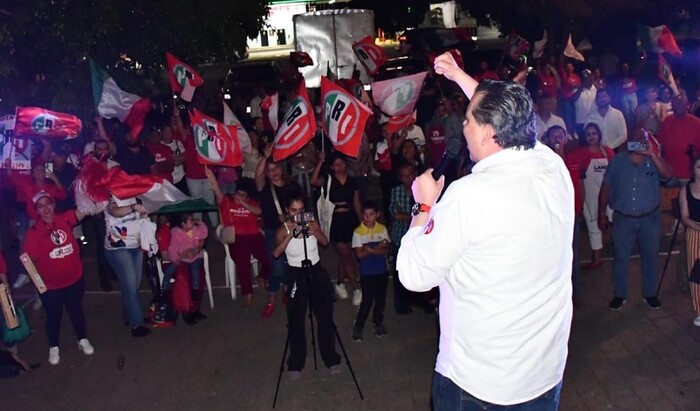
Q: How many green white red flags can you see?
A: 3